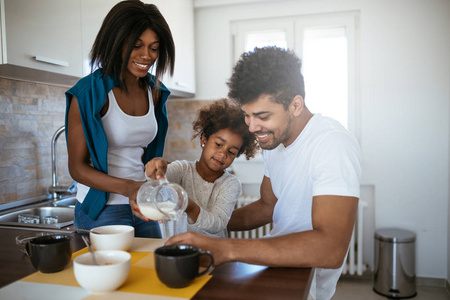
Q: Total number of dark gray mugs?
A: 2